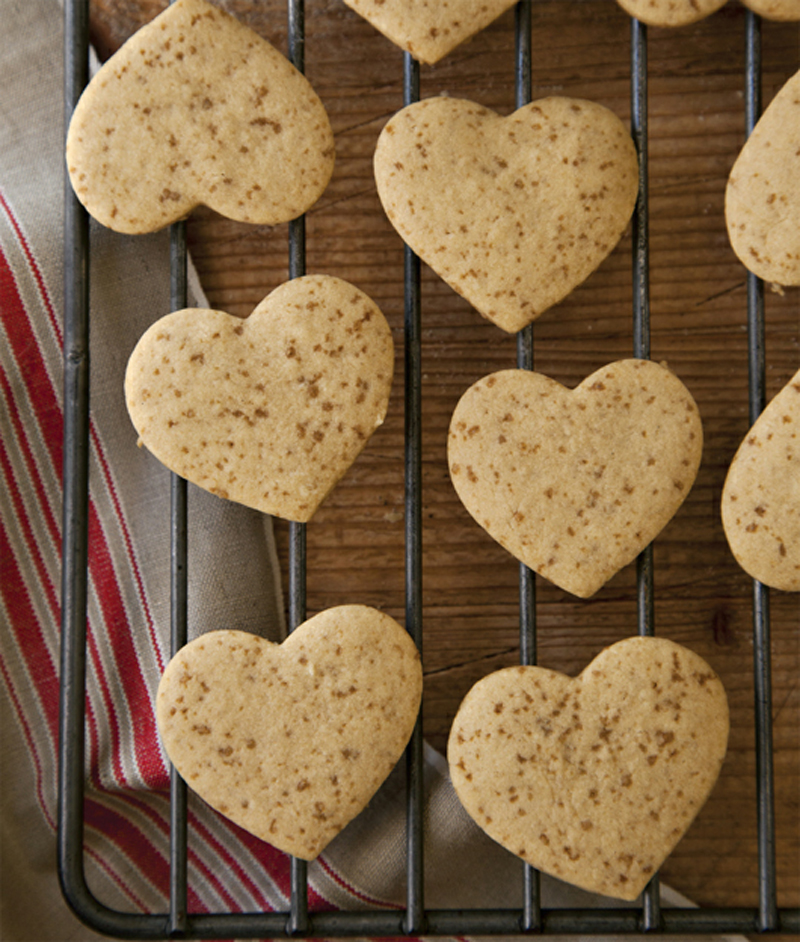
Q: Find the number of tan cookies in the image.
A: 10